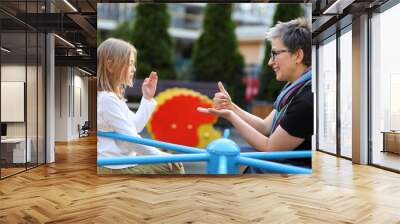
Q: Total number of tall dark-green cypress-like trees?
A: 3